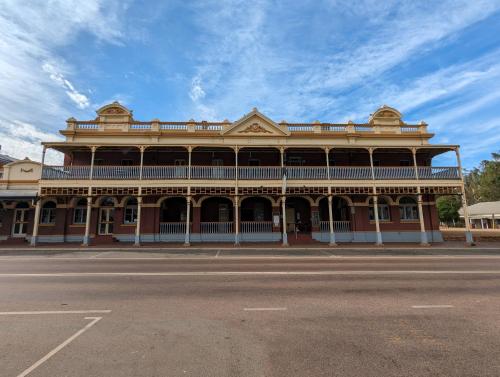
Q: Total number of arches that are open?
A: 5